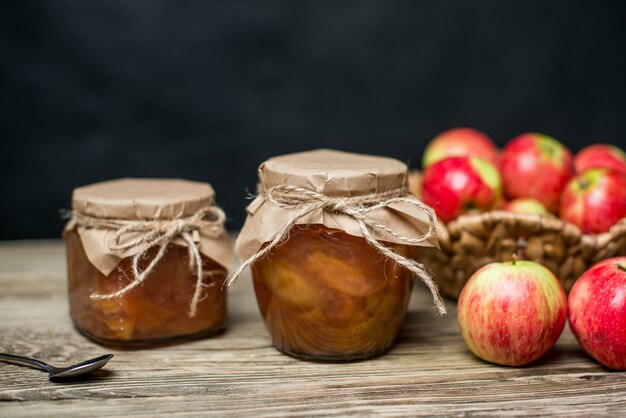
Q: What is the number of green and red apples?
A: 8